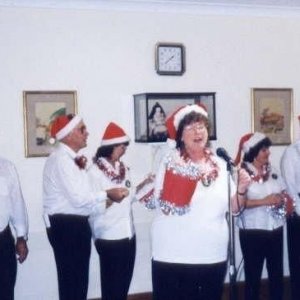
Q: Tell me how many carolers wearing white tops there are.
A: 6